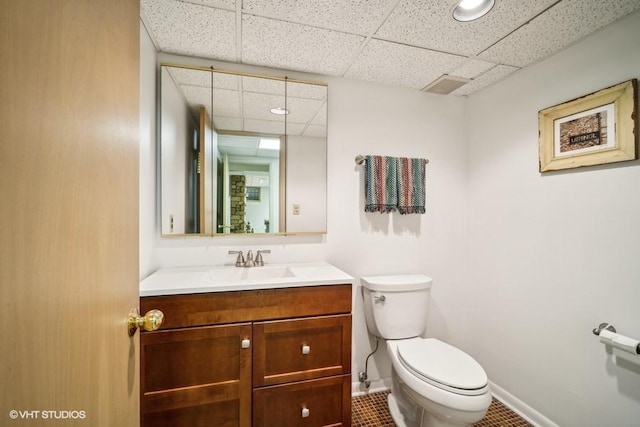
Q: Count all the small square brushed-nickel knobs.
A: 3